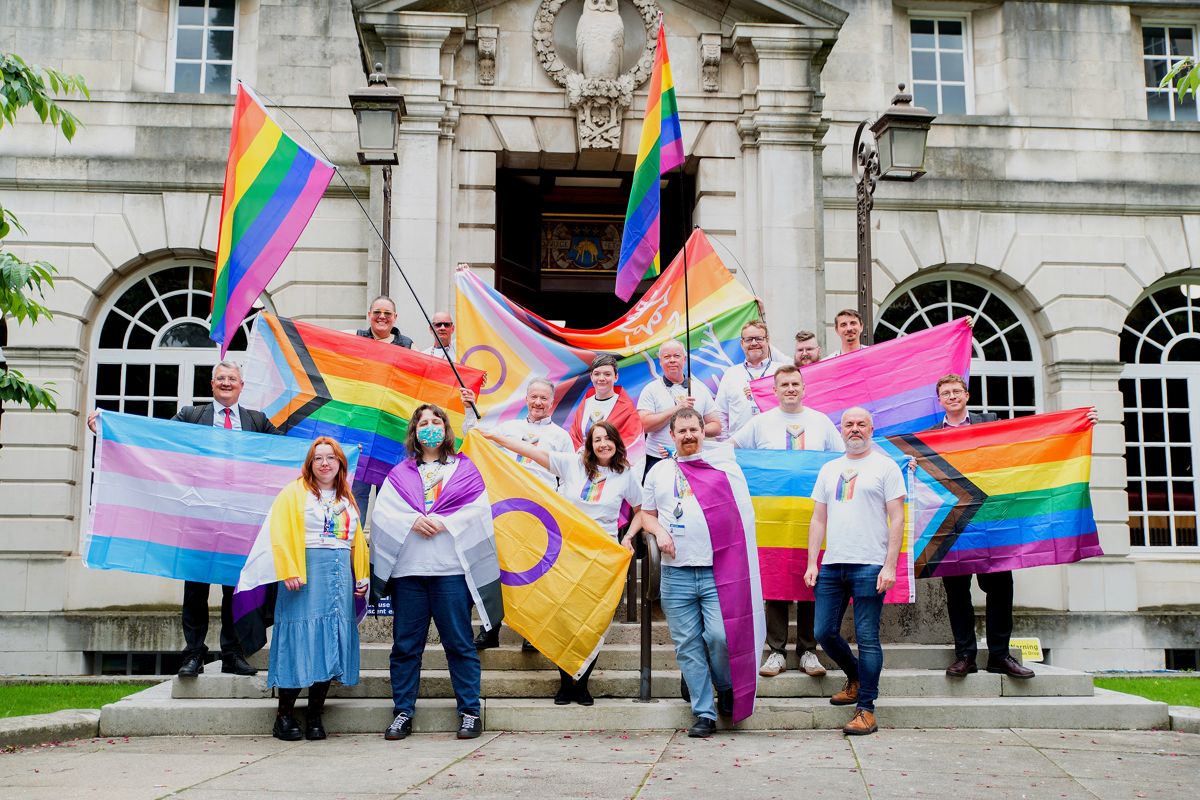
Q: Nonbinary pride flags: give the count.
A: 1